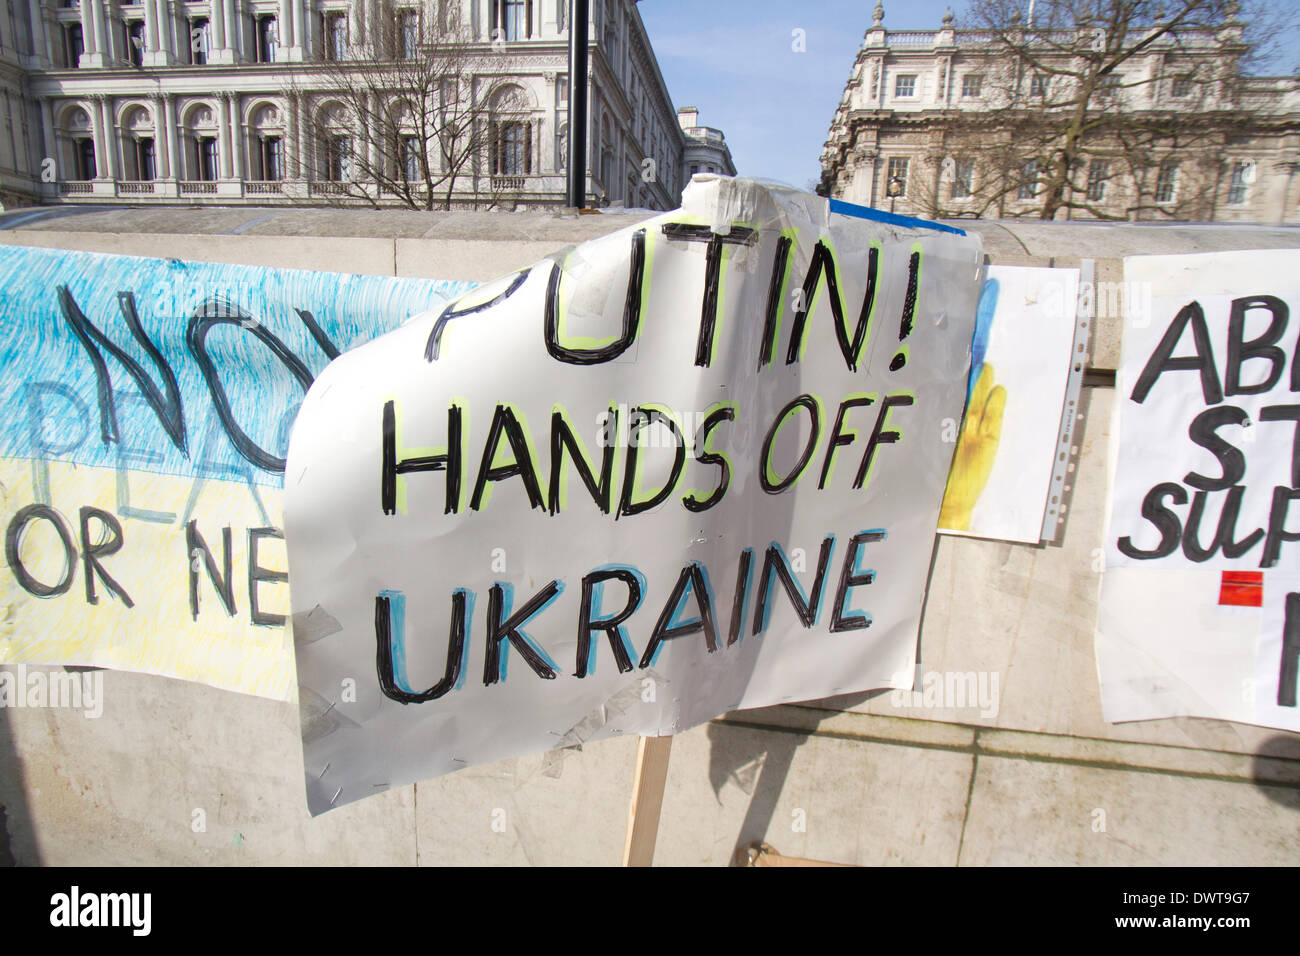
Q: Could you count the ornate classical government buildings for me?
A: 2